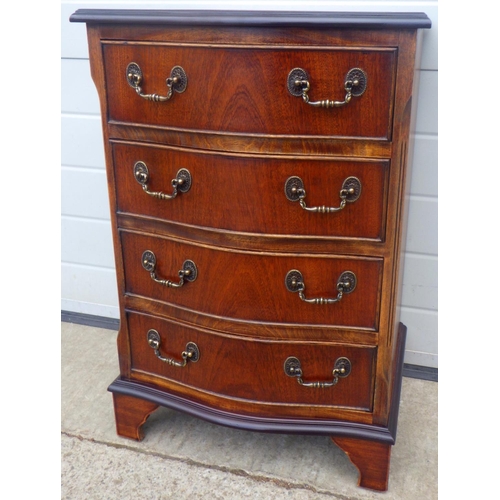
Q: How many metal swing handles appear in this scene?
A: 8